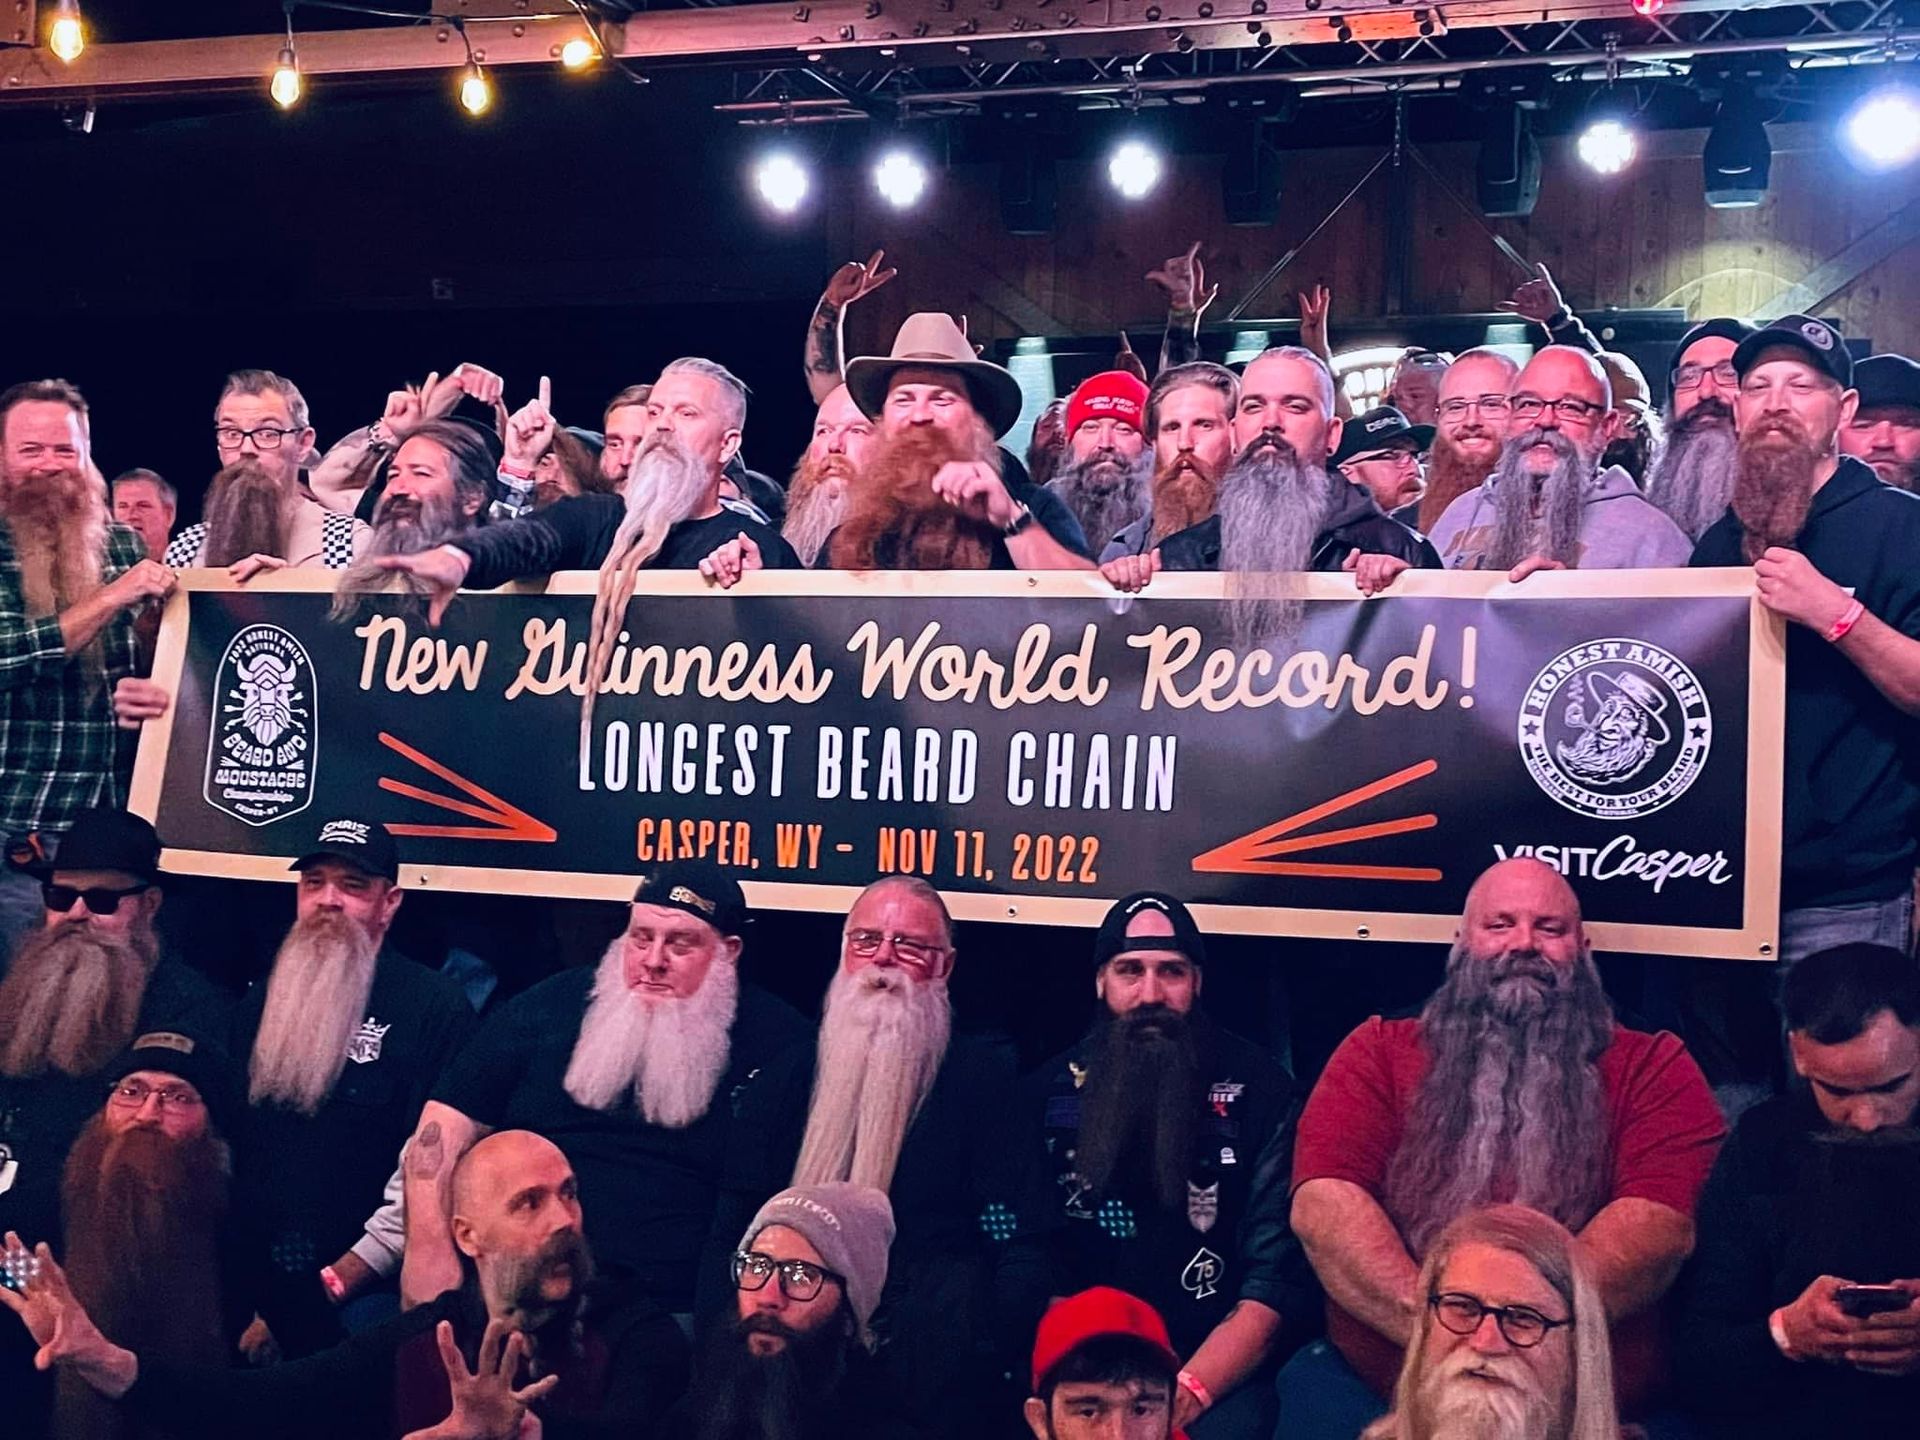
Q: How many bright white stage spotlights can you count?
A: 5